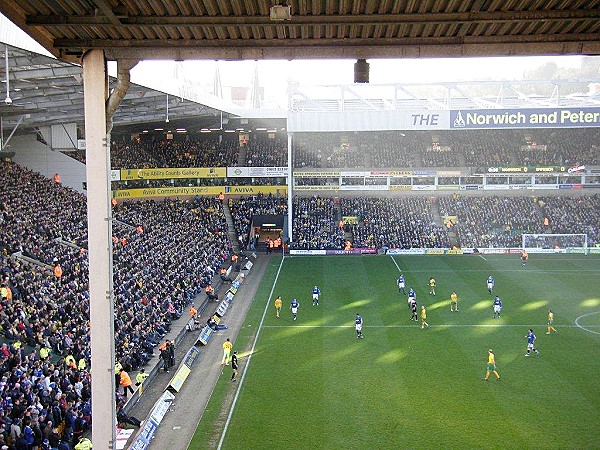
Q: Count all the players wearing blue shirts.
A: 8